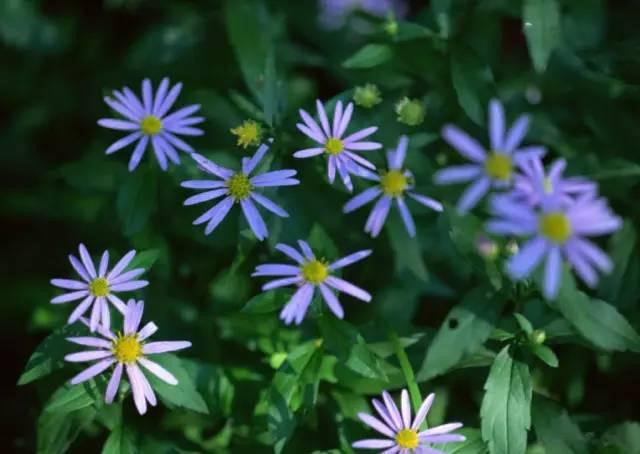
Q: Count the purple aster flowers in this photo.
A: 11